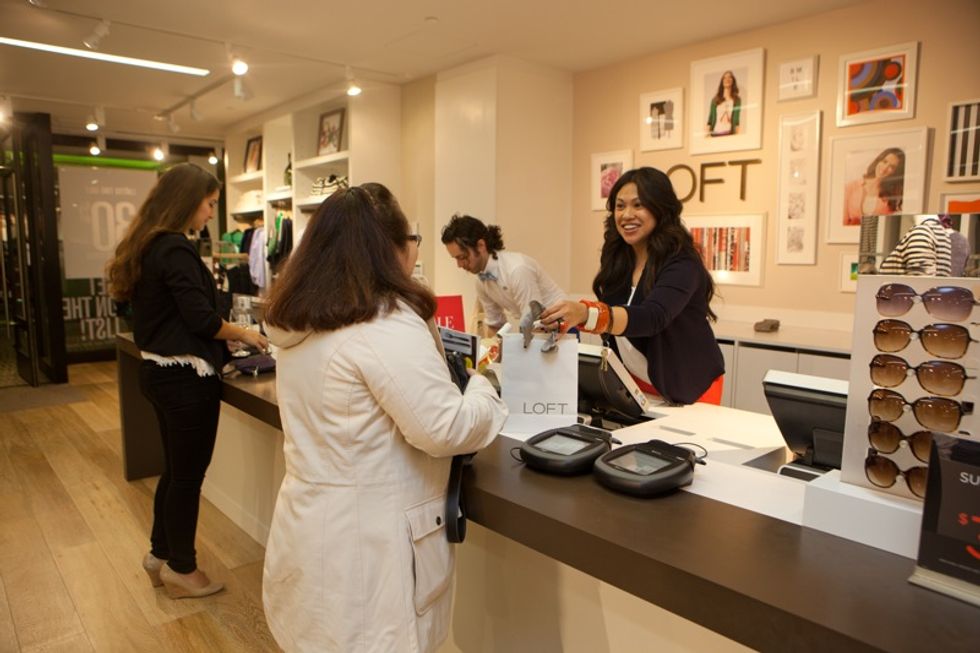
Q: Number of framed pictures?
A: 13